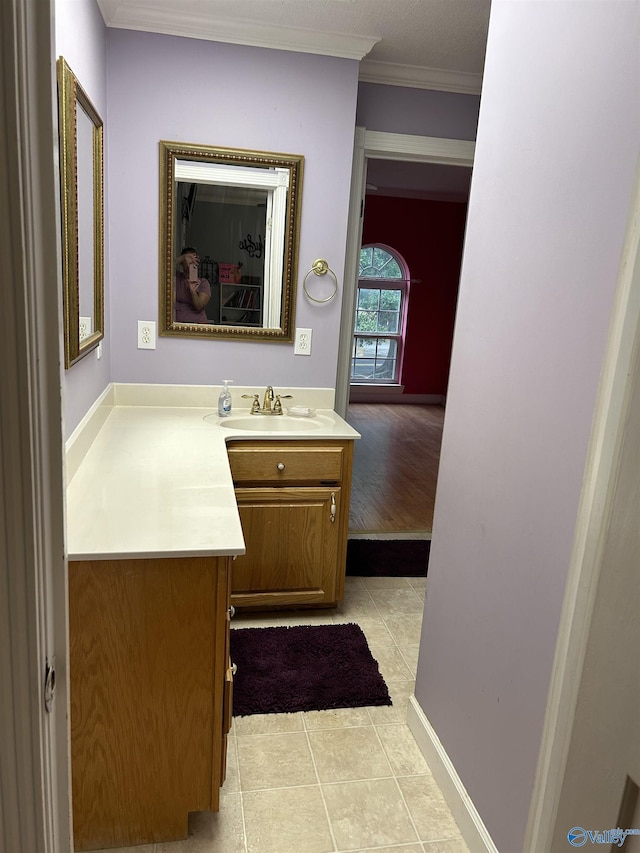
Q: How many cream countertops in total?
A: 1